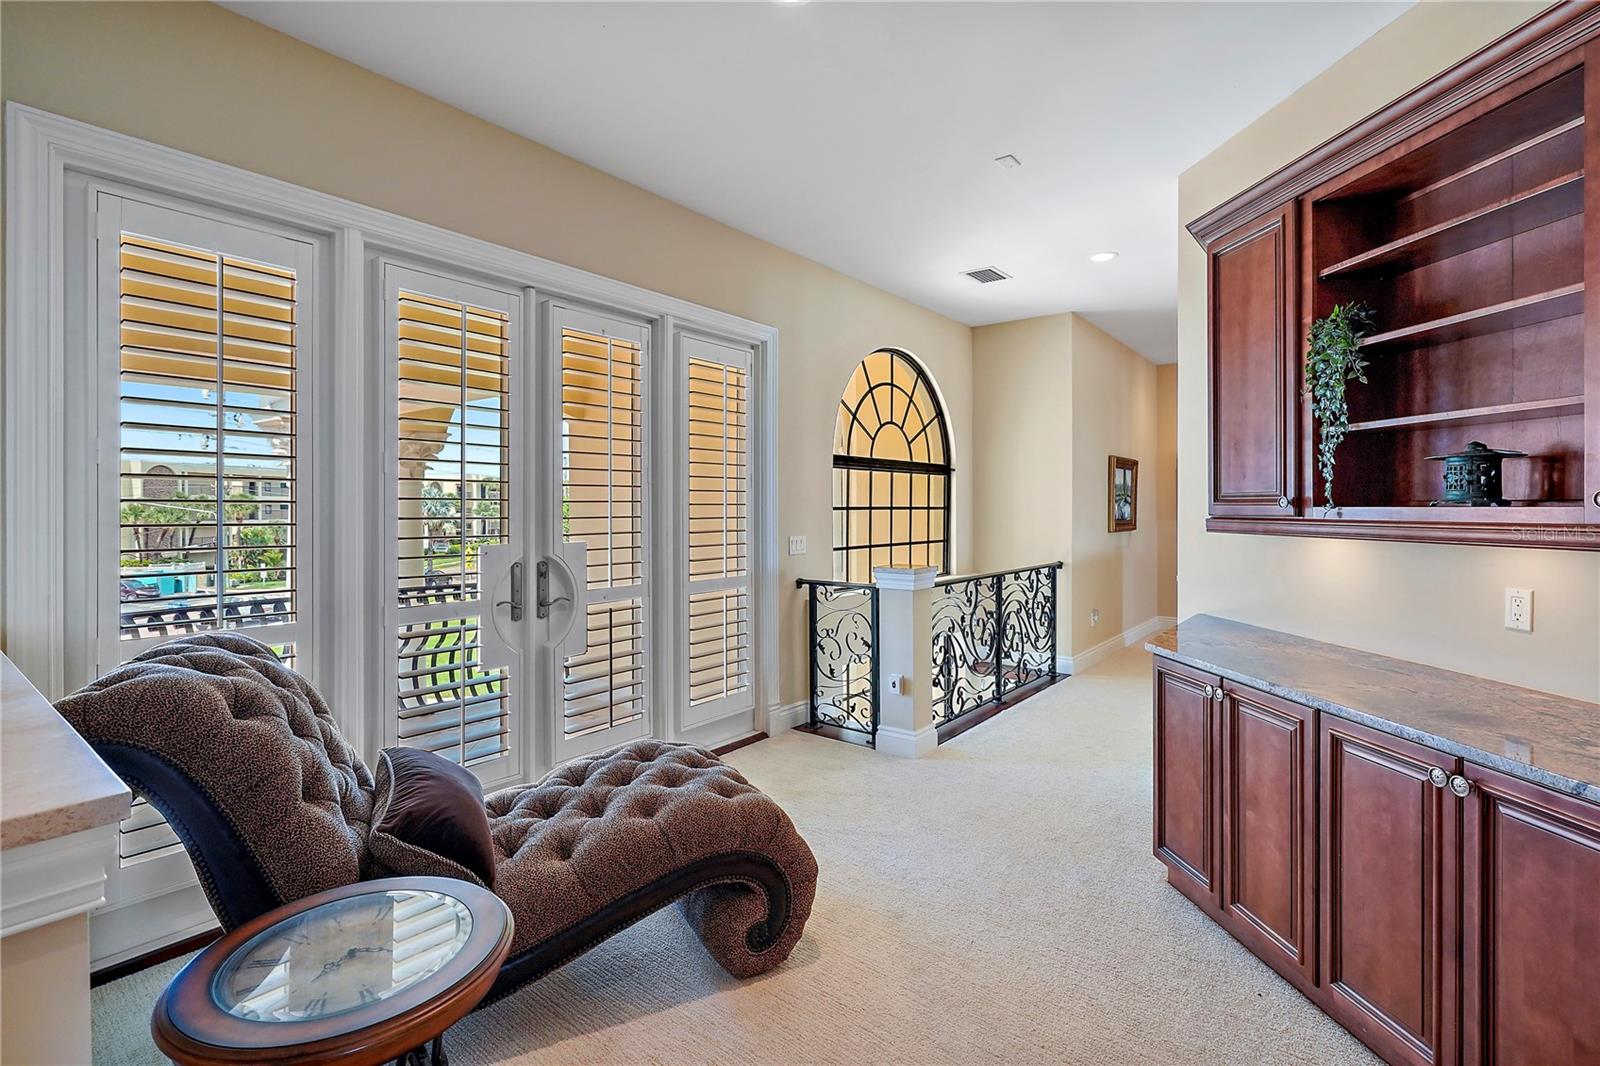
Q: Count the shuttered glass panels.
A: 4